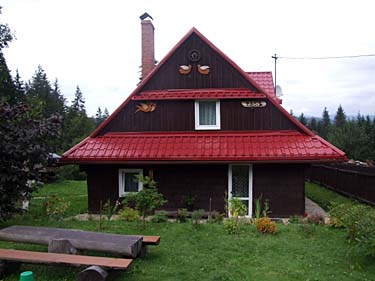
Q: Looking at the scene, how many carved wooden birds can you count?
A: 3